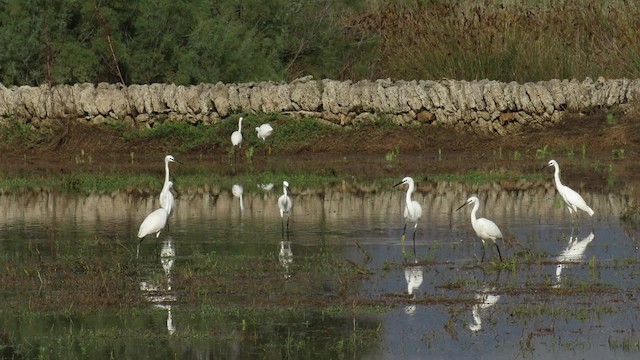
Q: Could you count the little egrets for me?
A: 8